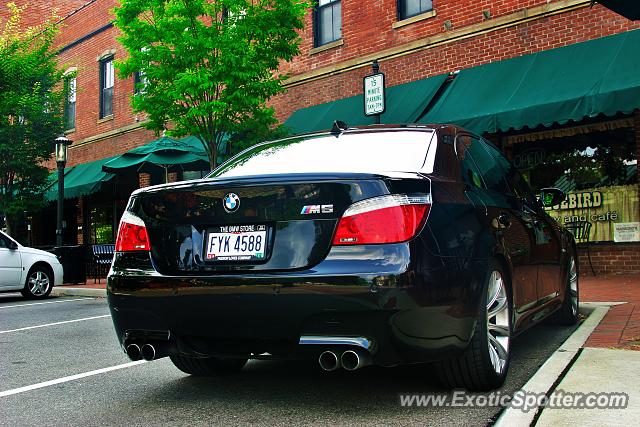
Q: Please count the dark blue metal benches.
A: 1